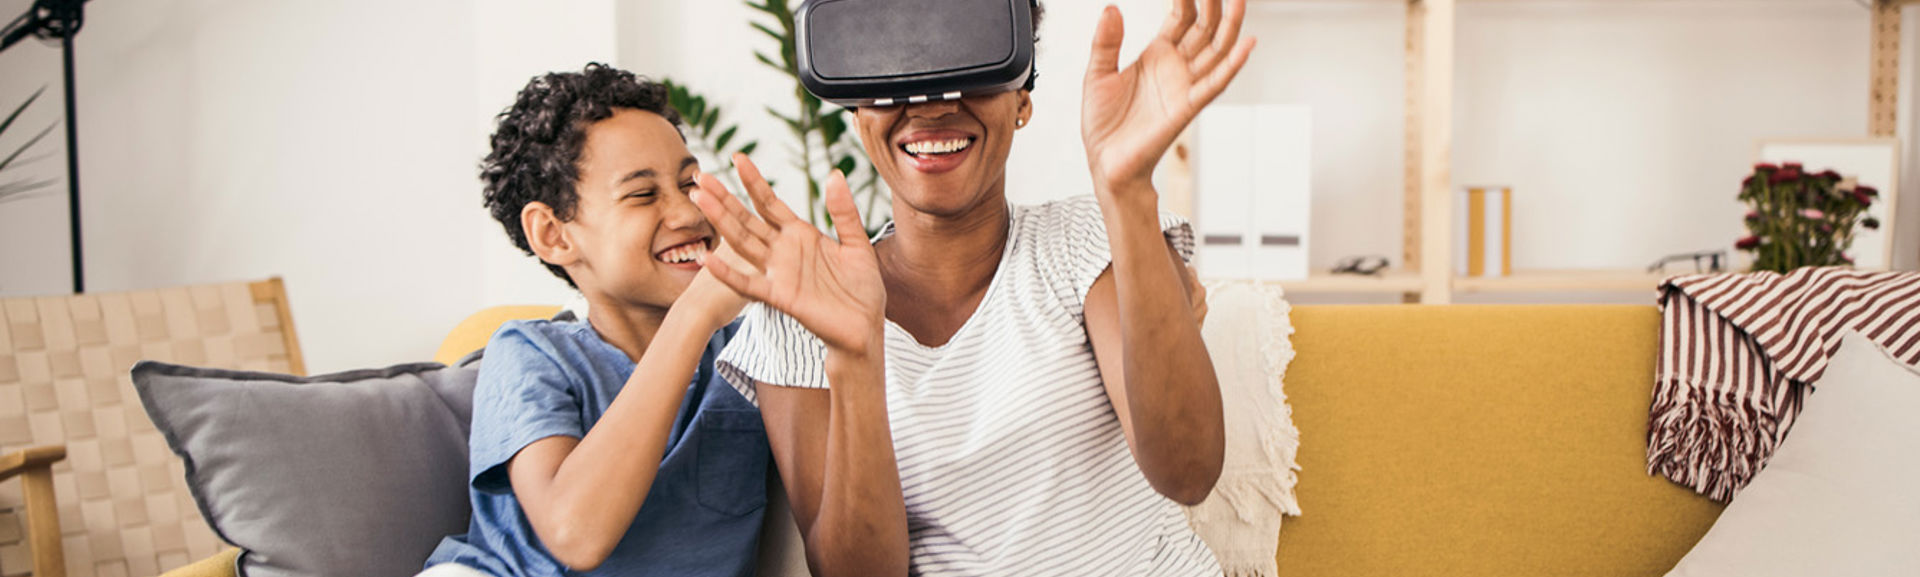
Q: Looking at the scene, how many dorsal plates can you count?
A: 0